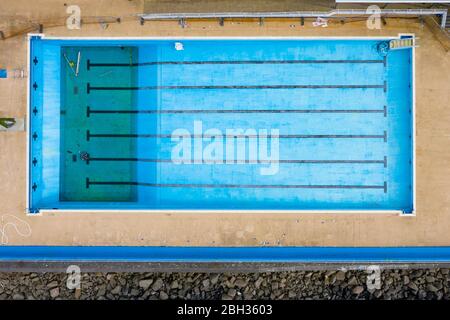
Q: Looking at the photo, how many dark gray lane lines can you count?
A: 6